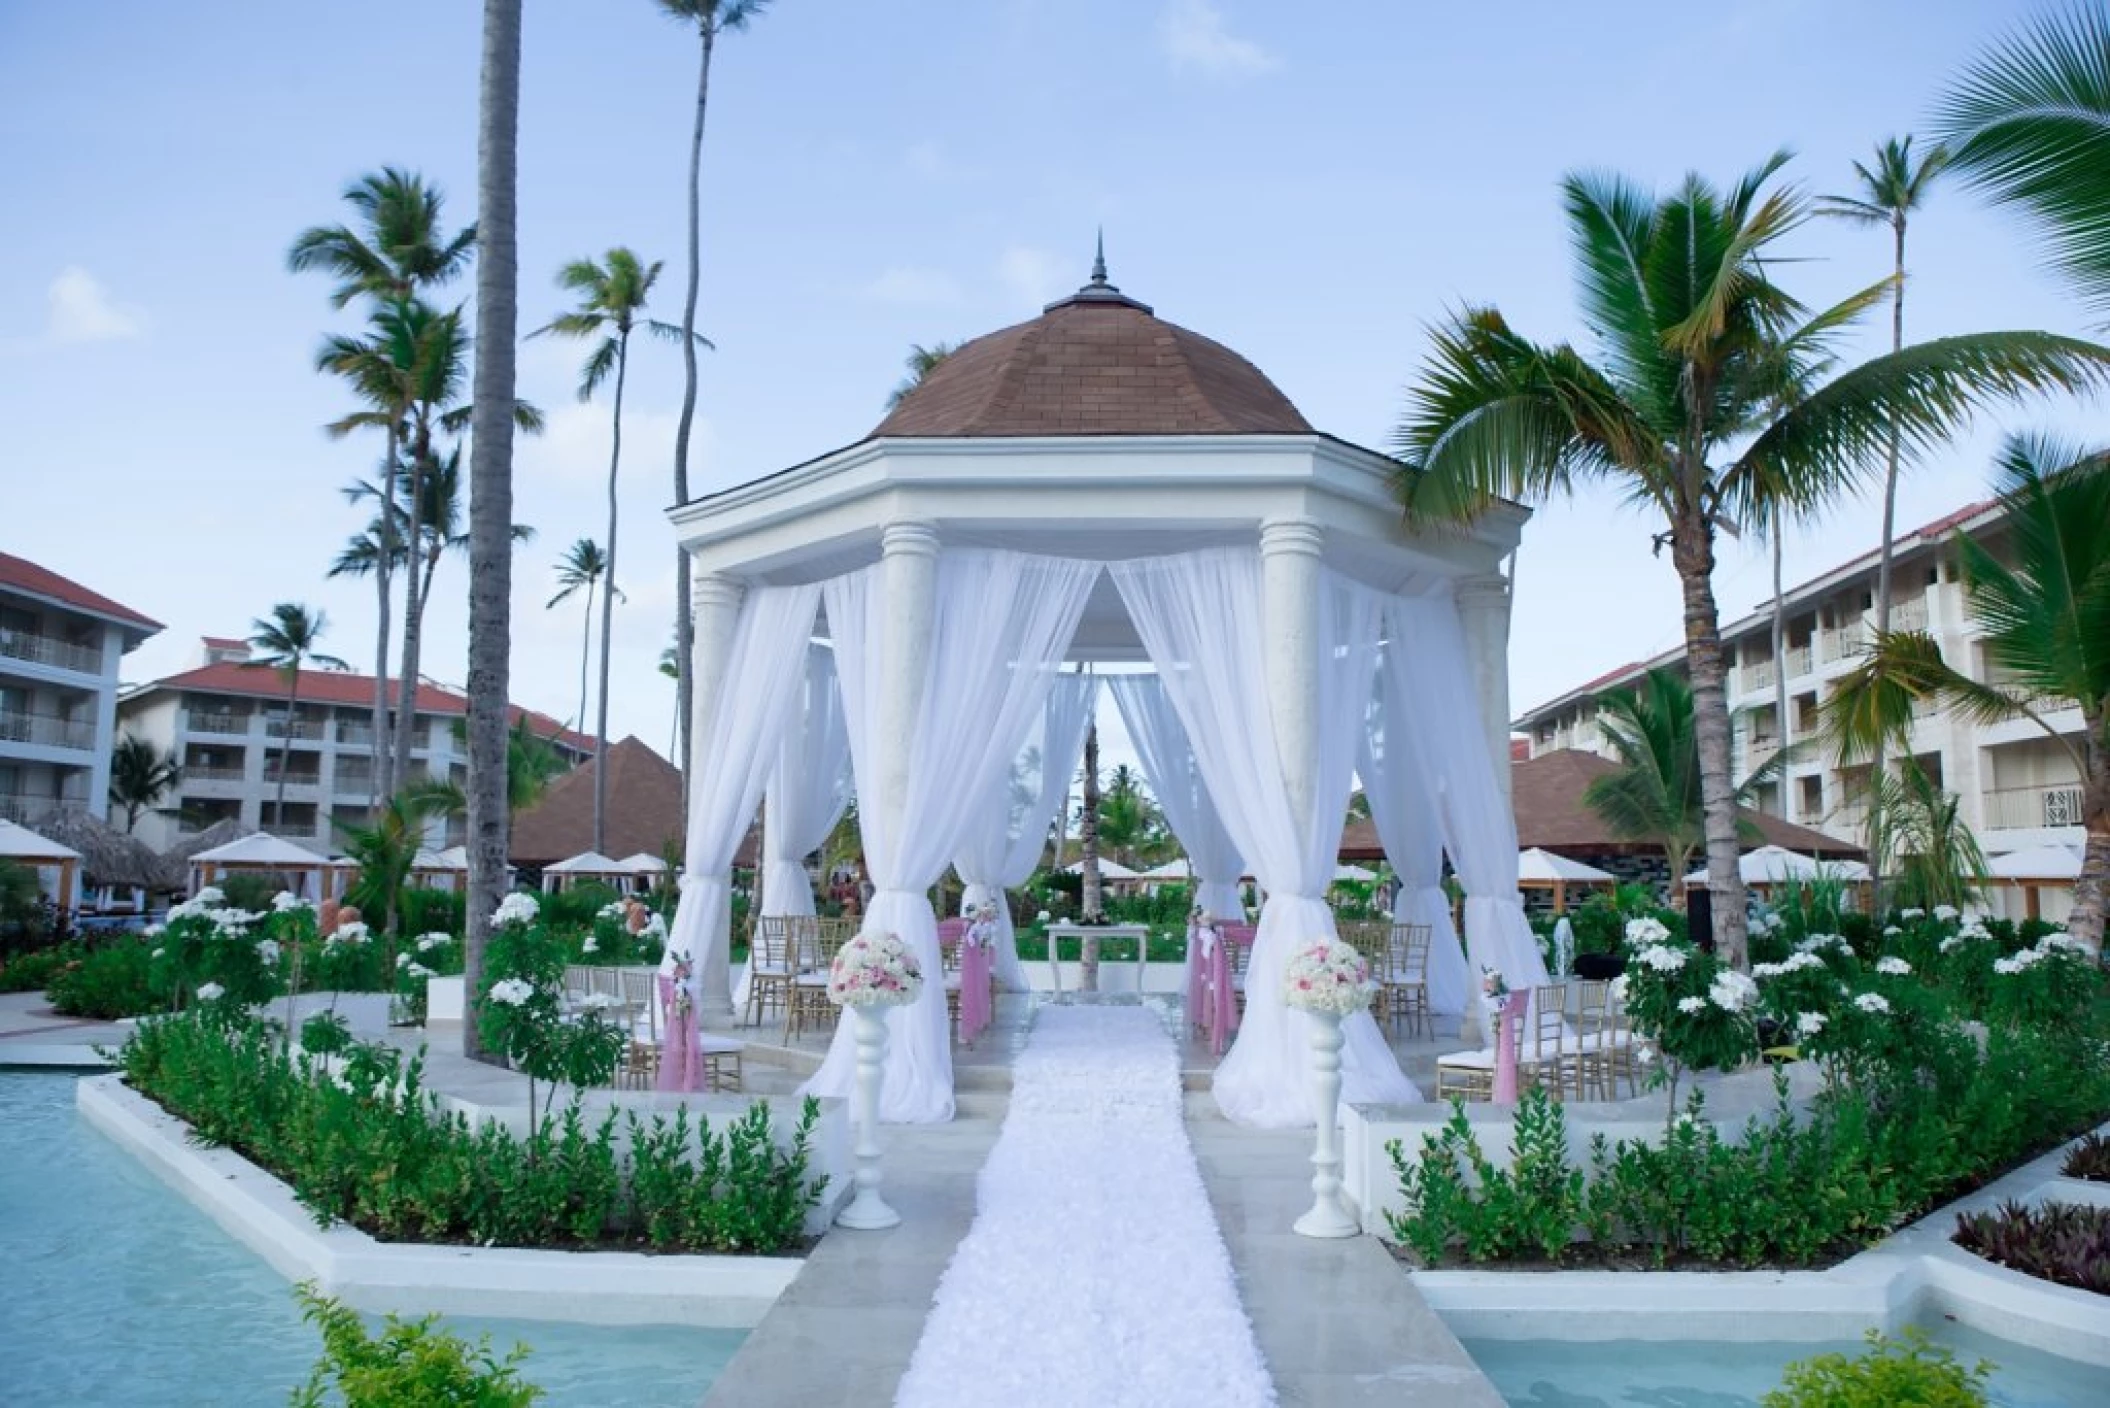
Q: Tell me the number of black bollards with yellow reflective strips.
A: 0